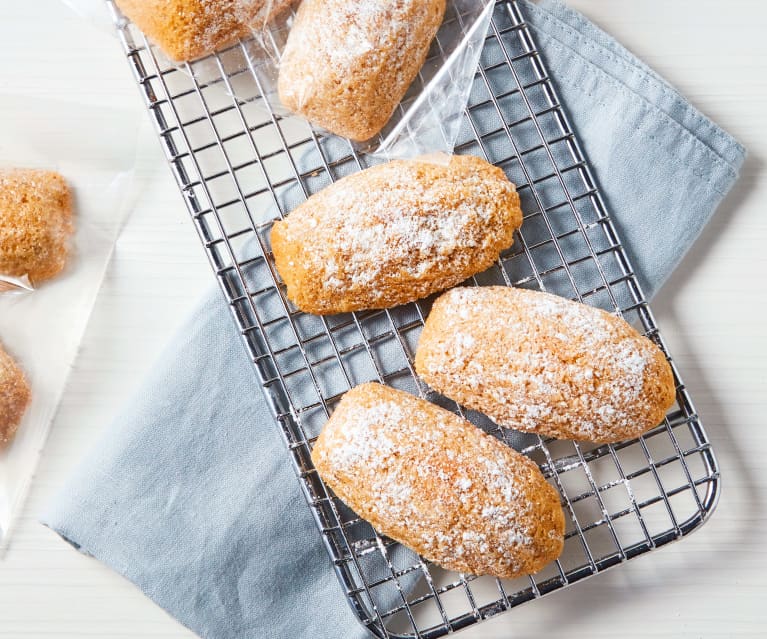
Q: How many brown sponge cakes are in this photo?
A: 7